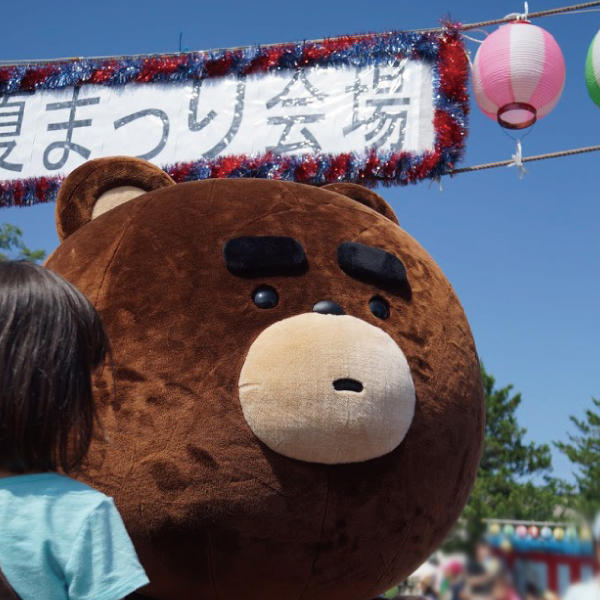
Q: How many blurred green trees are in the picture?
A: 3